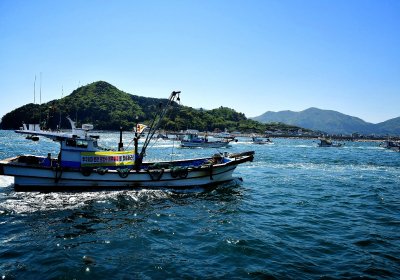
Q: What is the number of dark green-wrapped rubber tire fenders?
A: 6